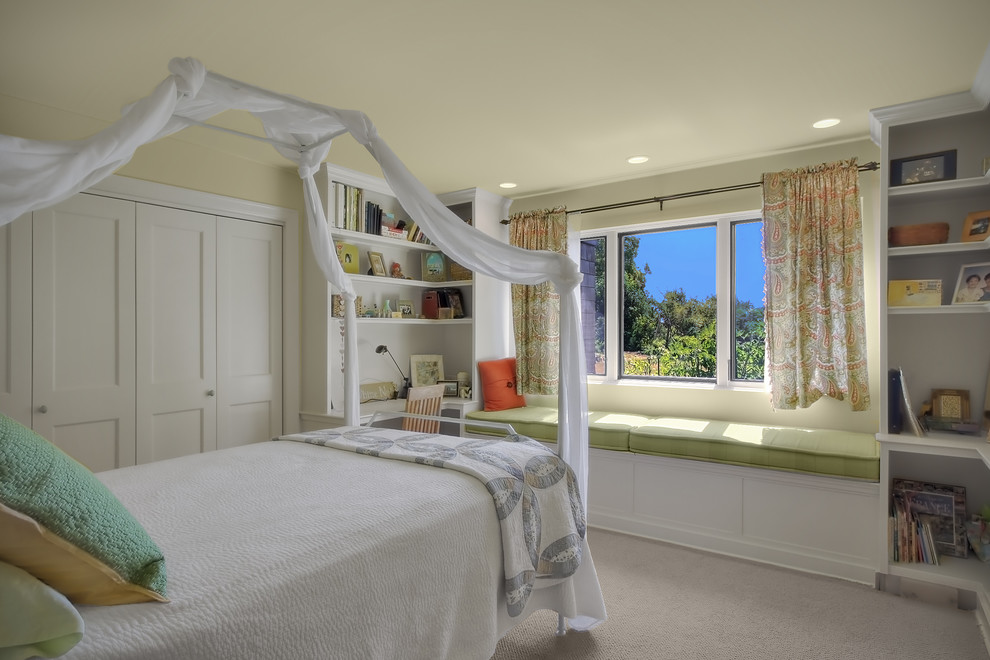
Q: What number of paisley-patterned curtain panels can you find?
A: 2